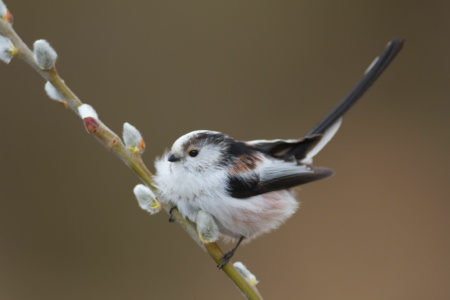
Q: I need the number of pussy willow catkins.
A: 9